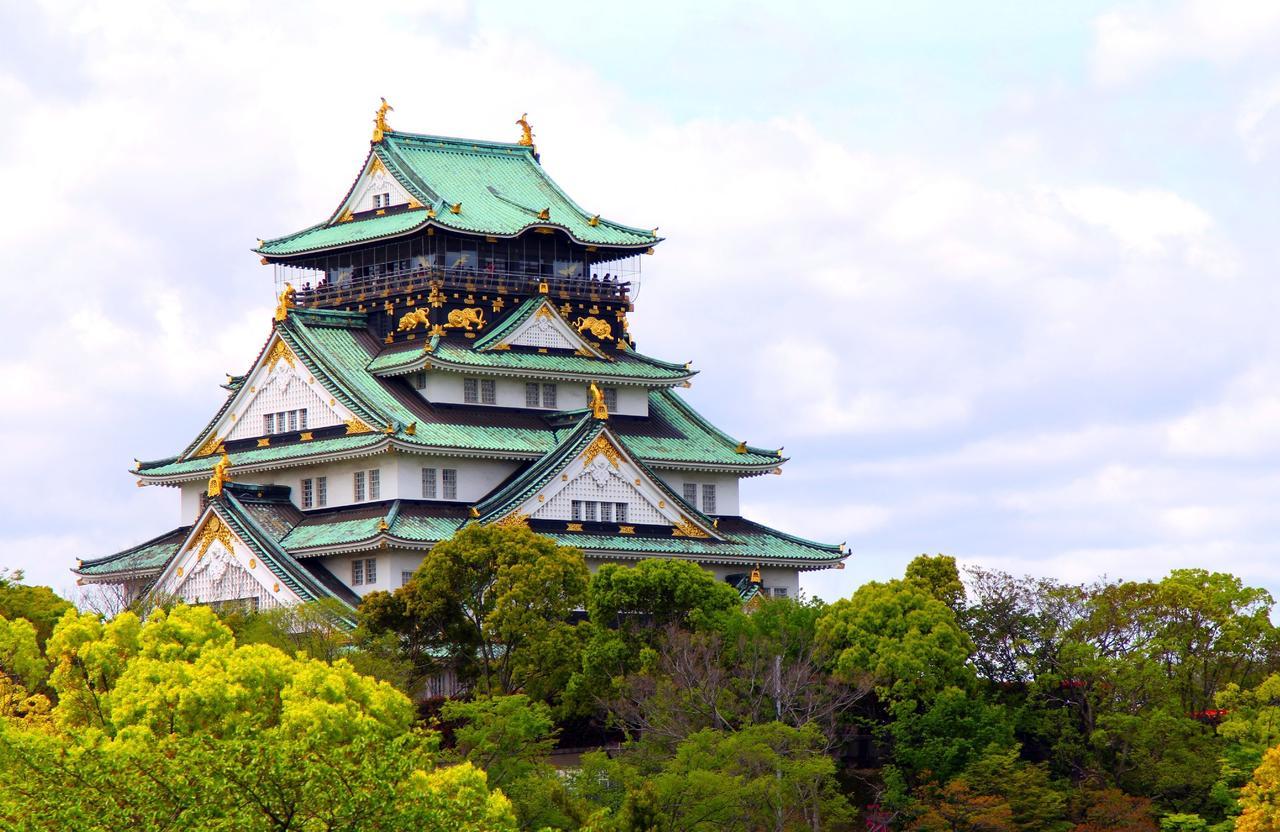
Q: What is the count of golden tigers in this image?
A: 3